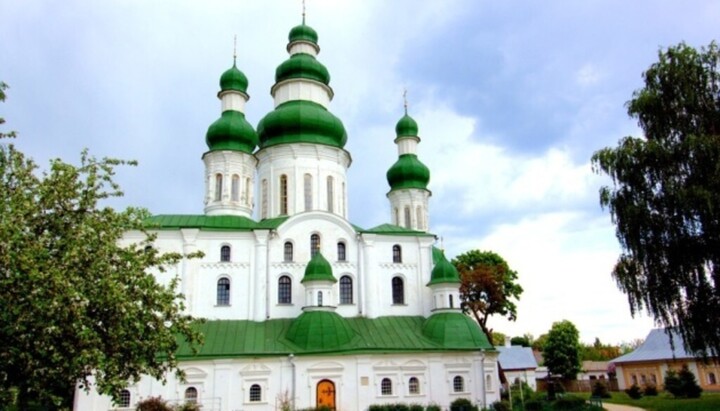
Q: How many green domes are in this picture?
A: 11